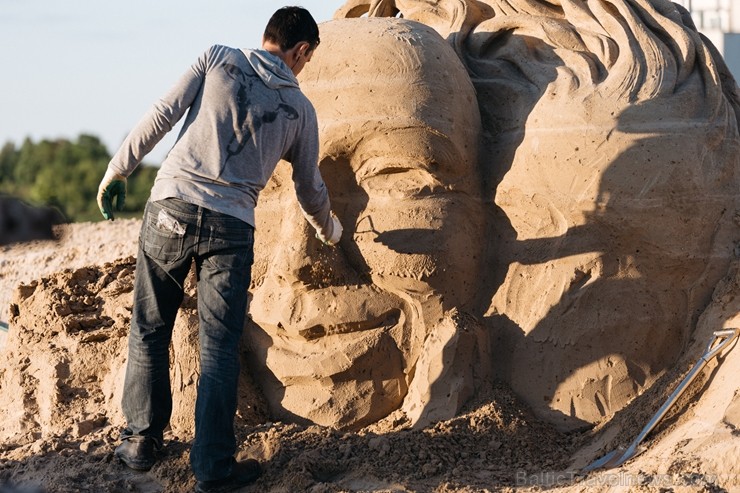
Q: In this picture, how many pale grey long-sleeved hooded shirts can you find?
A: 1